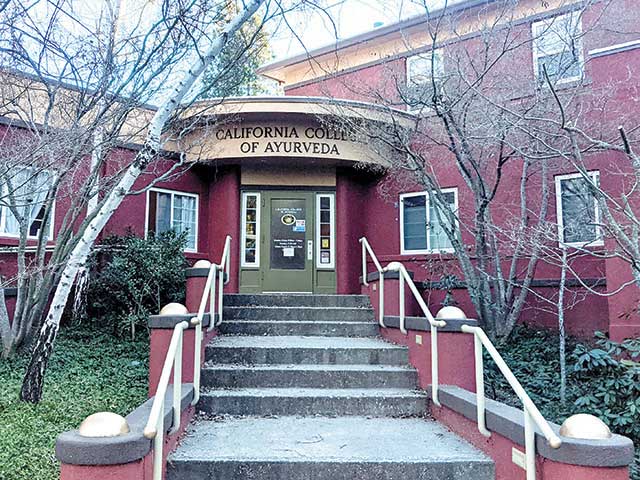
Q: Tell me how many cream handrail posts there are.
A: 12